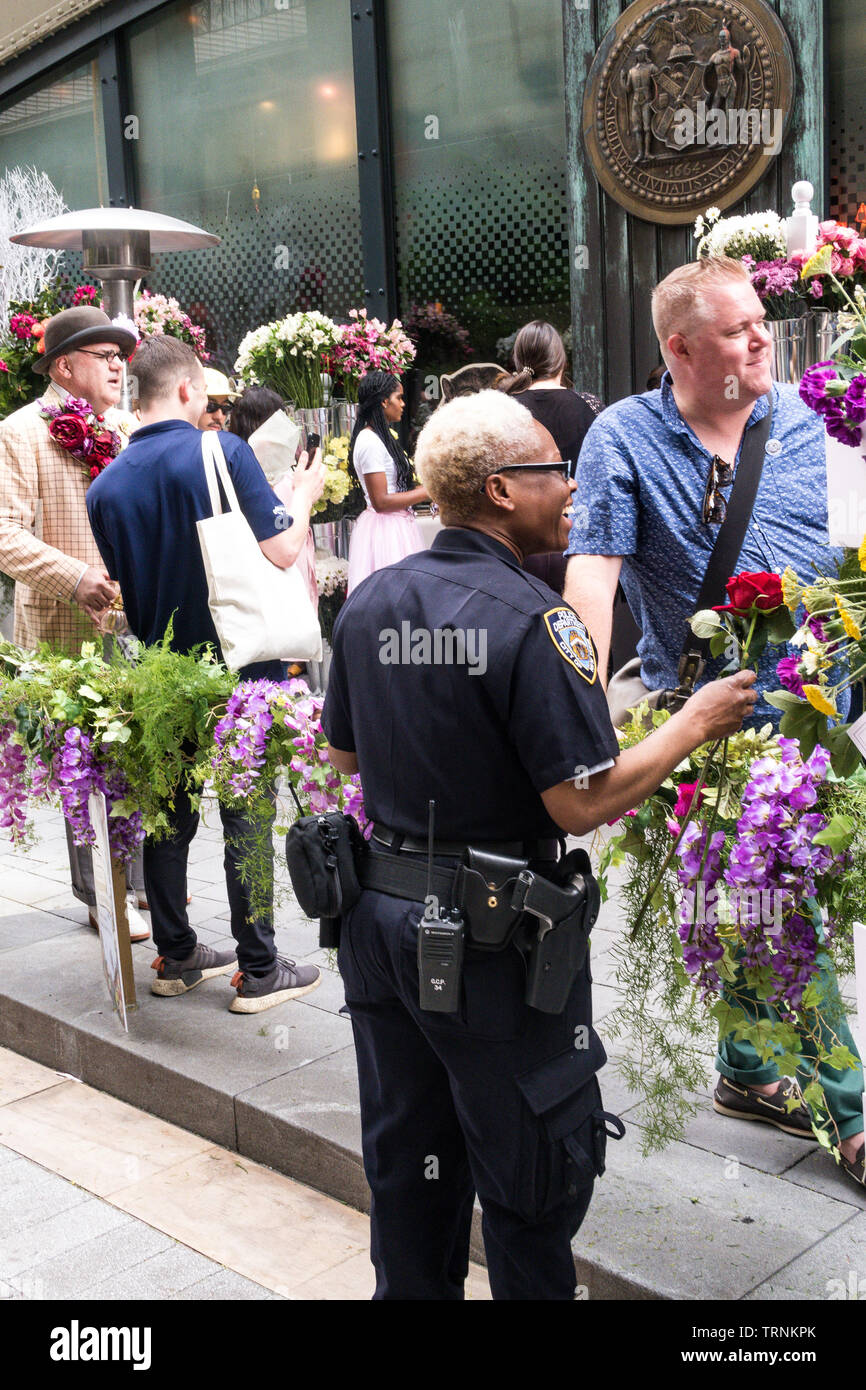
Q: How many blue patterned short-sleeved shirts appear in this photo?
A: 1